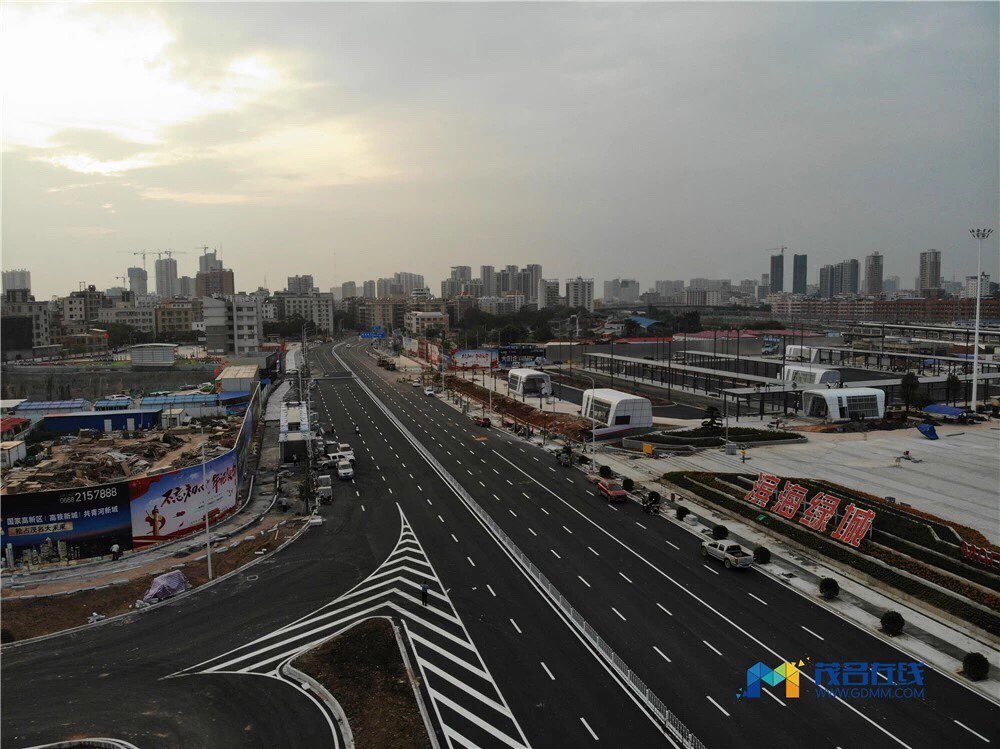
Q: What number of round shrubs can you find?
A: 9